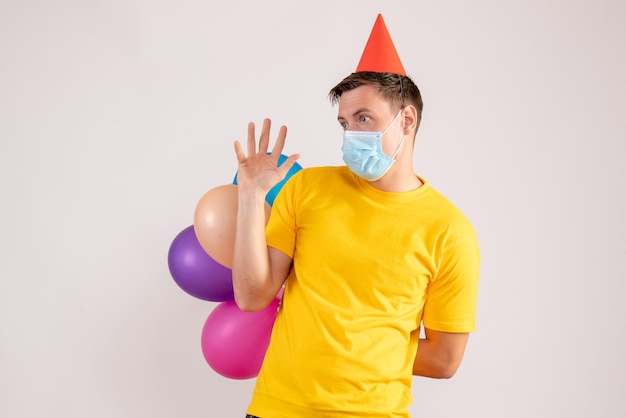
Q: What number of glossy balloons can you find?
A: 4